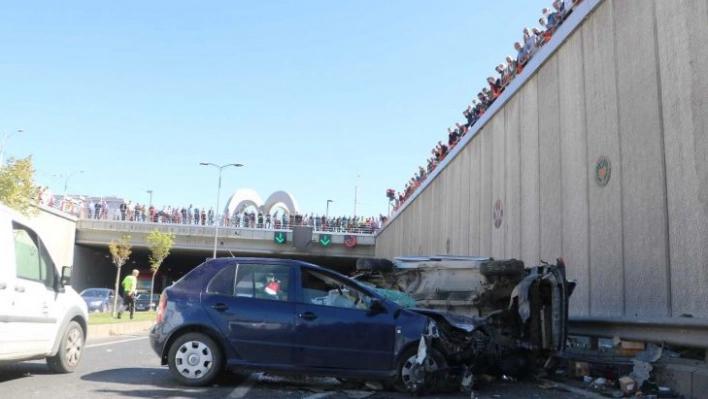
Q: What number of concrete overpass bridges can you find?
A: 1